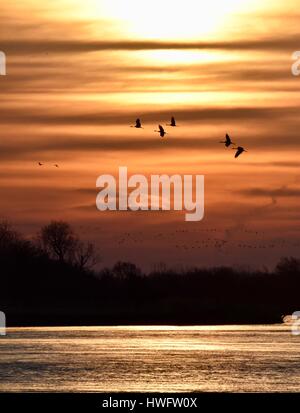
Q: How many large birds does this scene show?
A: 5